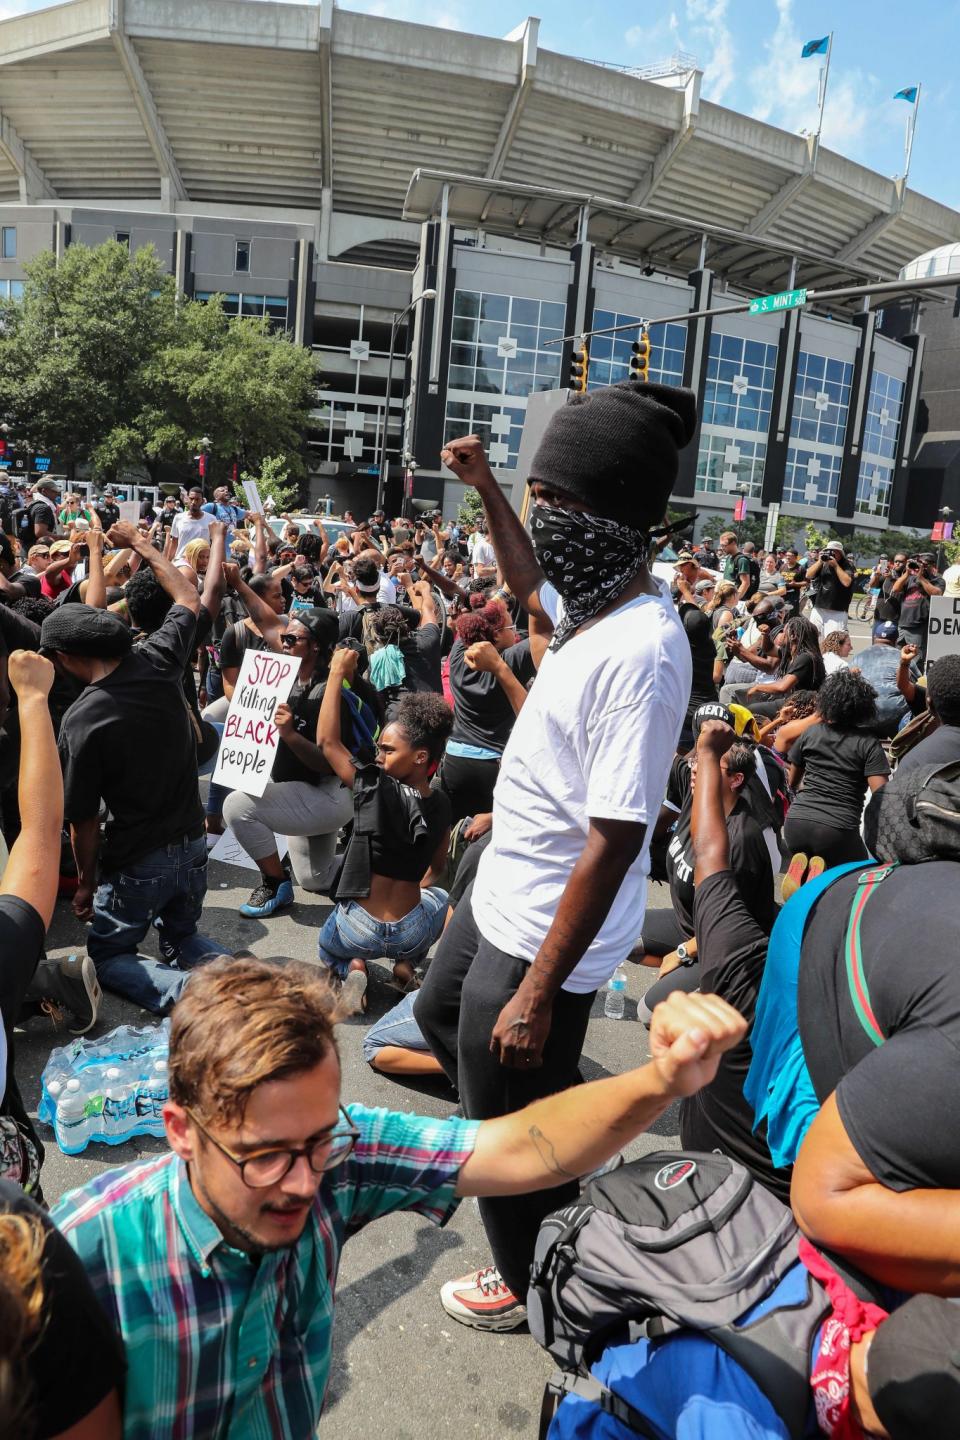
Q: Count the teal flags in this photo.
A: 2